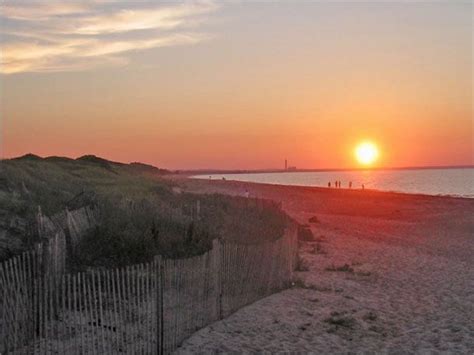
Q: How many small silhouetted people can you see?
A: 5